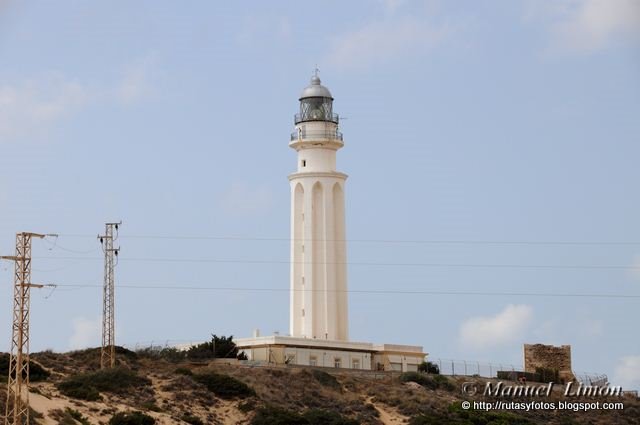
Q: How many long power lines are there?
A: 3